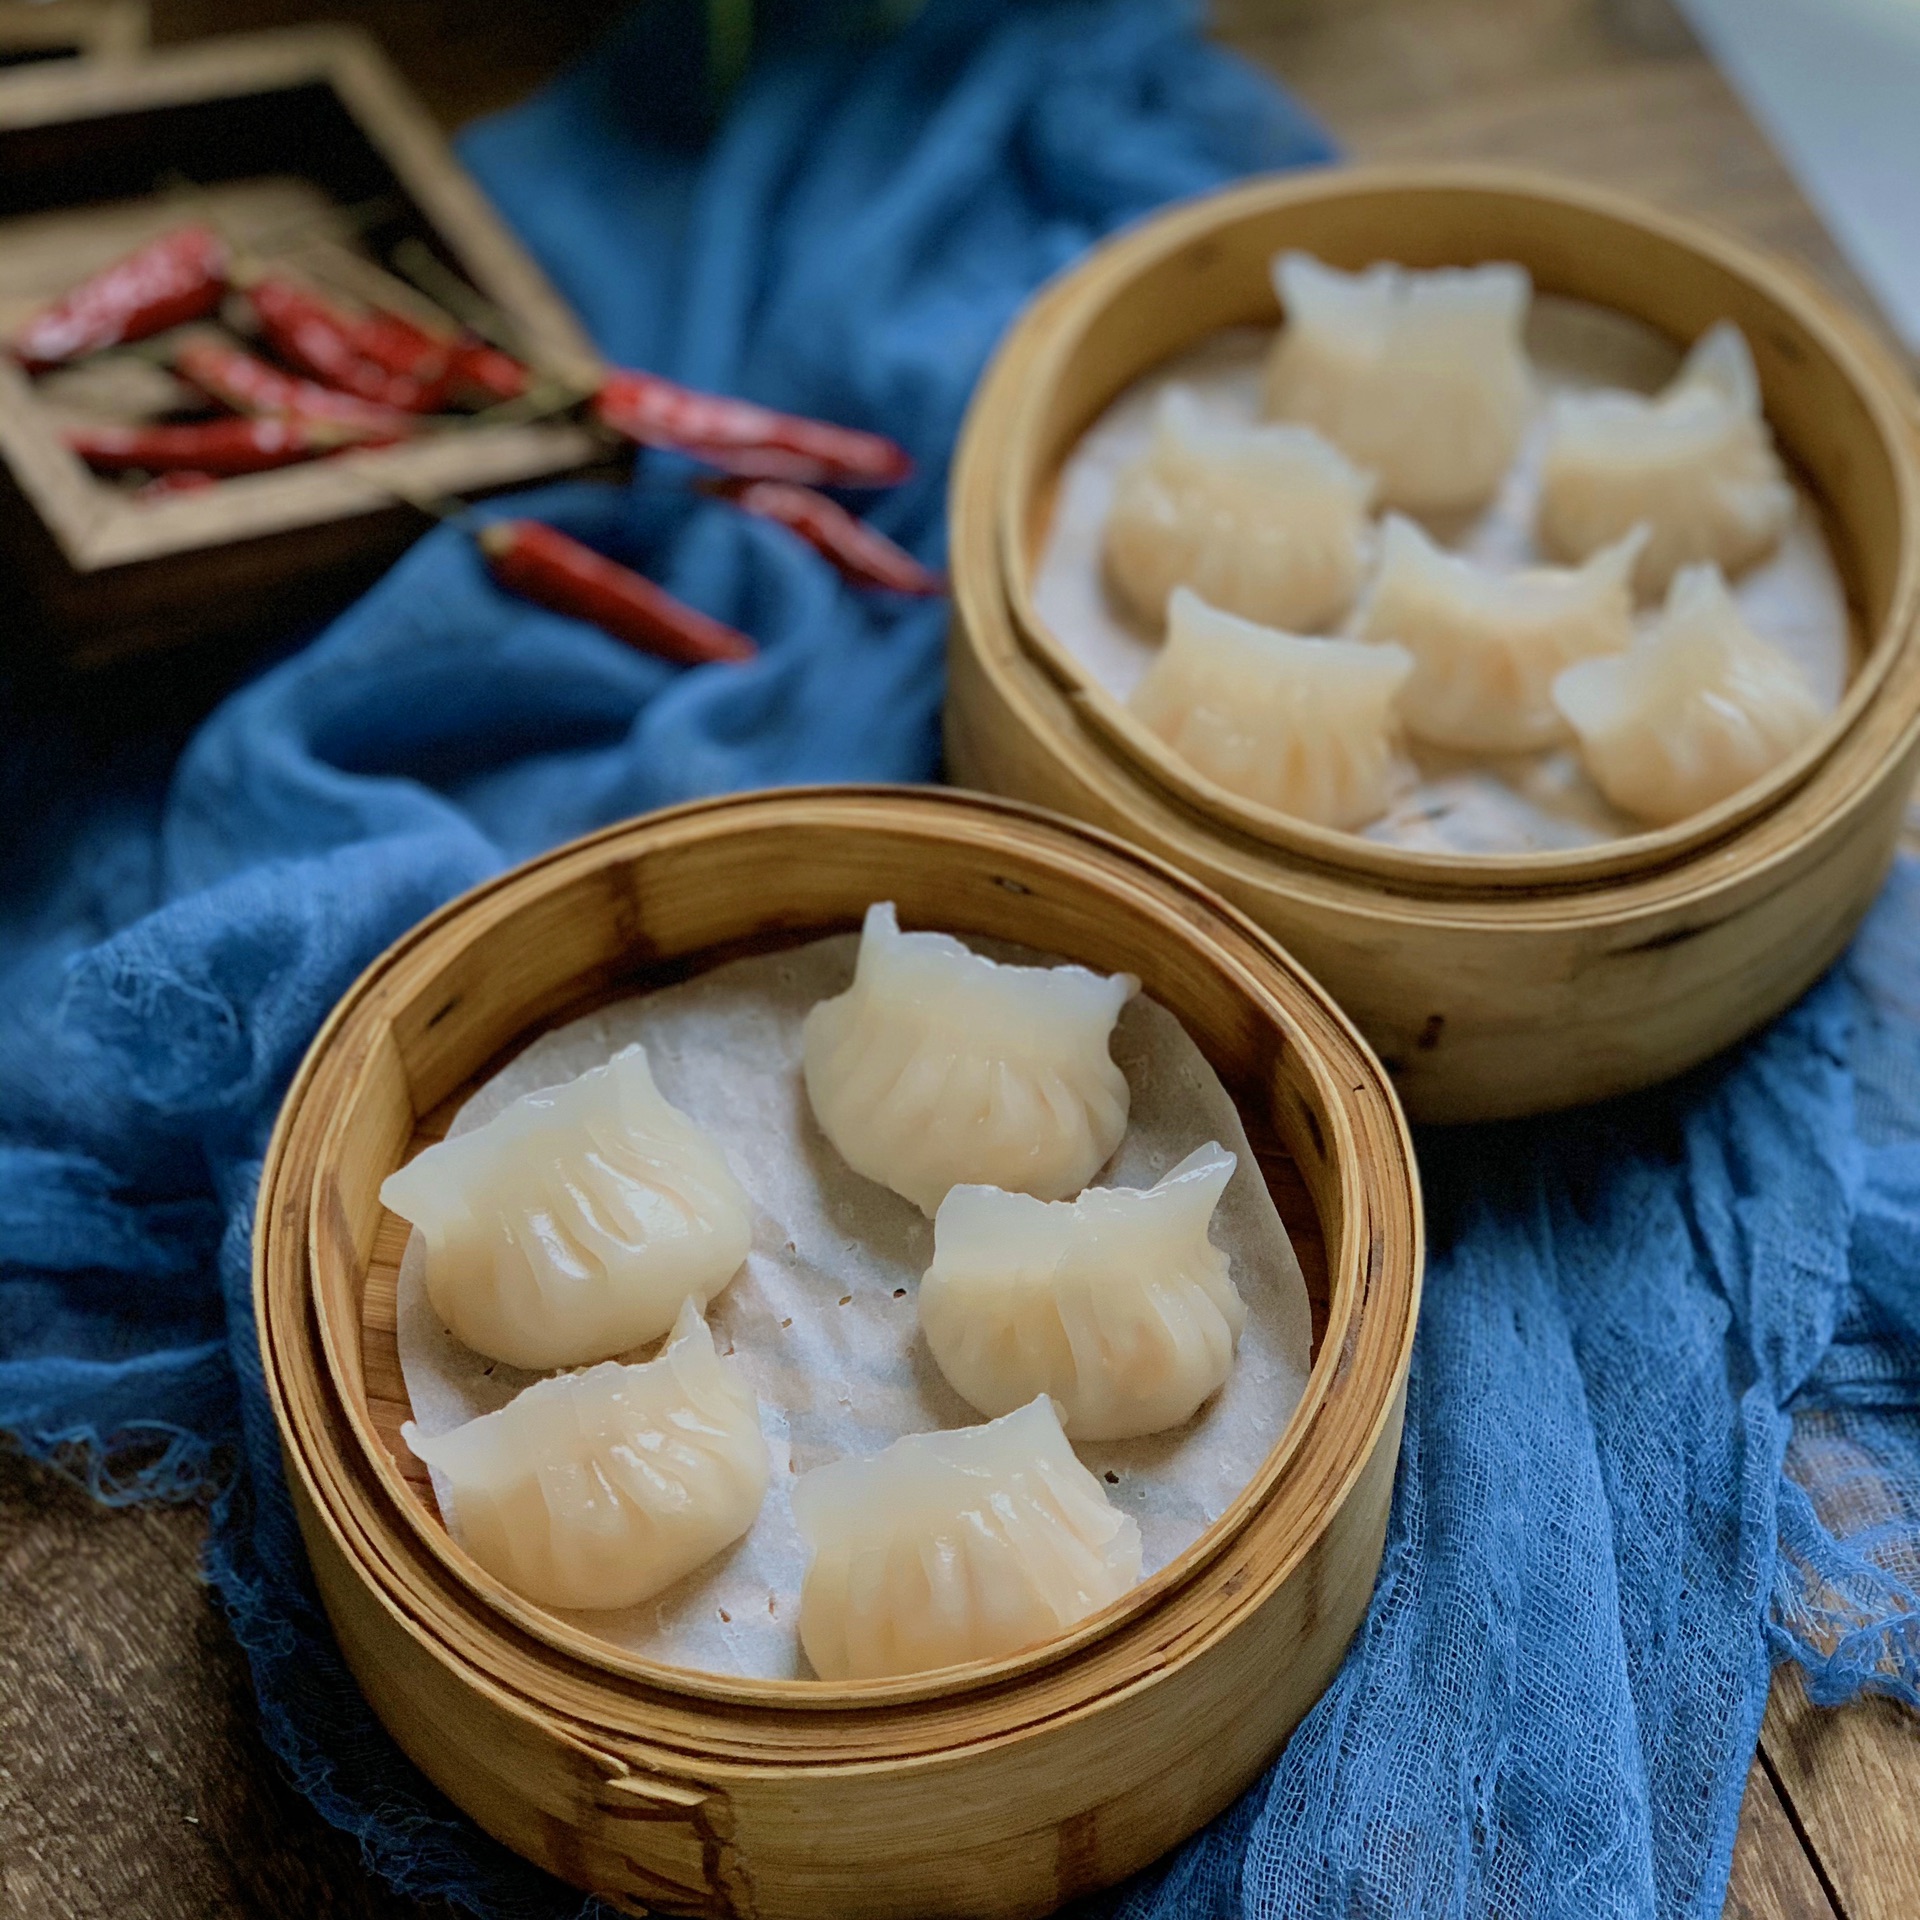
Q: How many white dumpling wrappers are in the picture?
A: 11